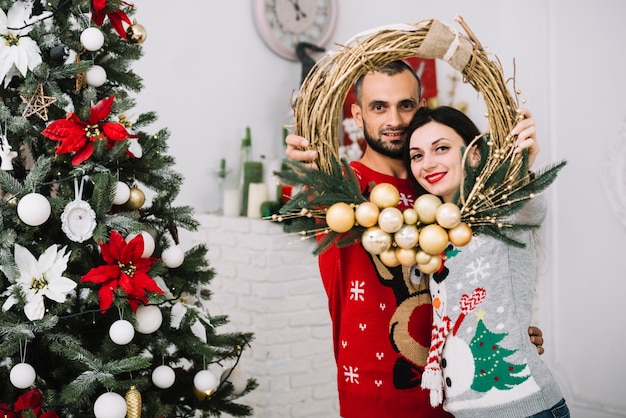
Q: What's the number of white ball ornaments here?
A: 12